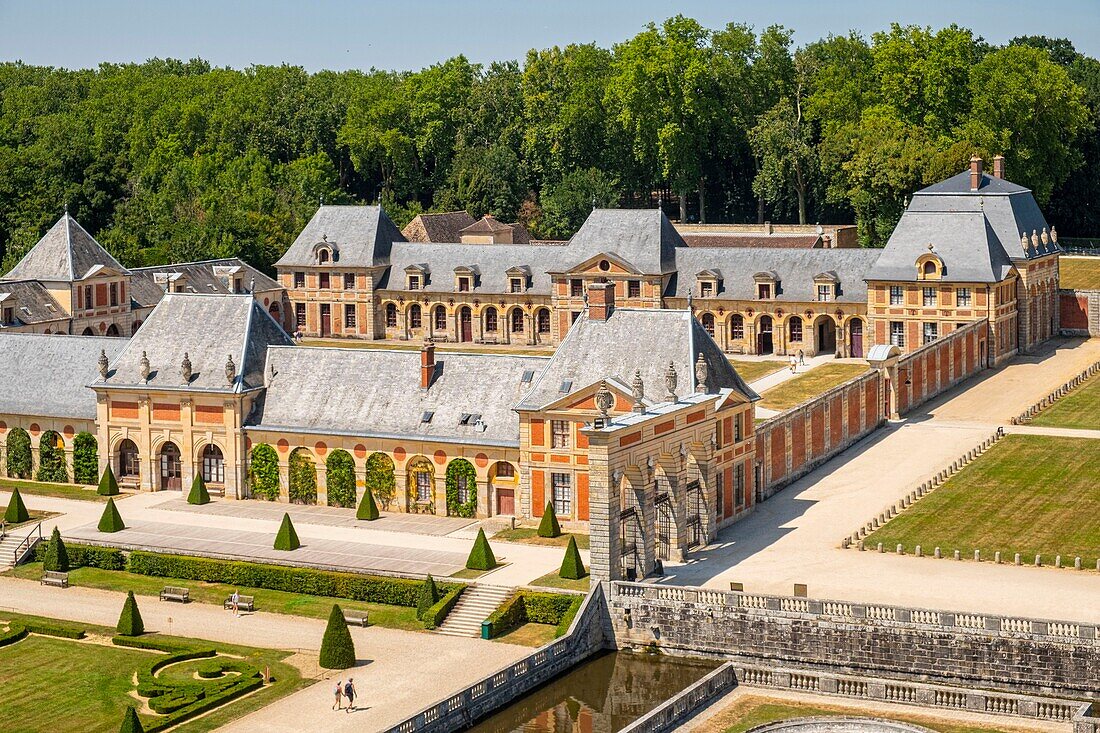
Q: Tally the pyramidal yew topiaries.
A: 14